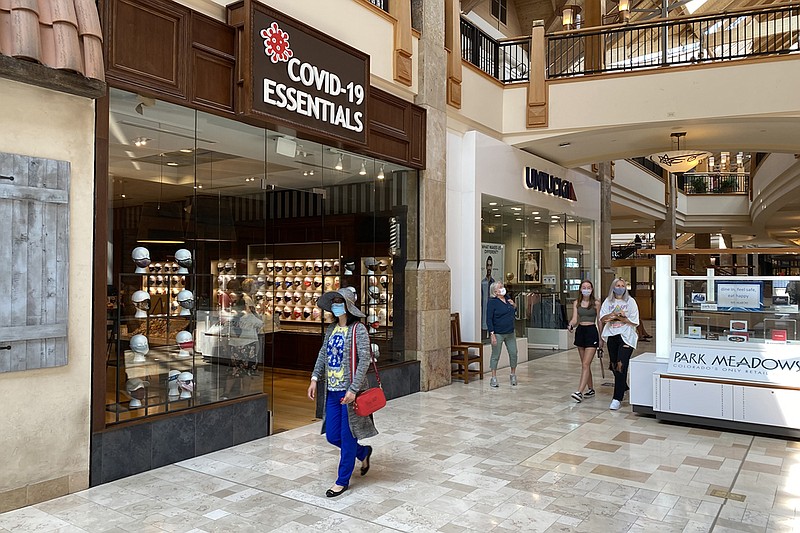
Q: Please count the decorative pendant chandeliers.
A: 1